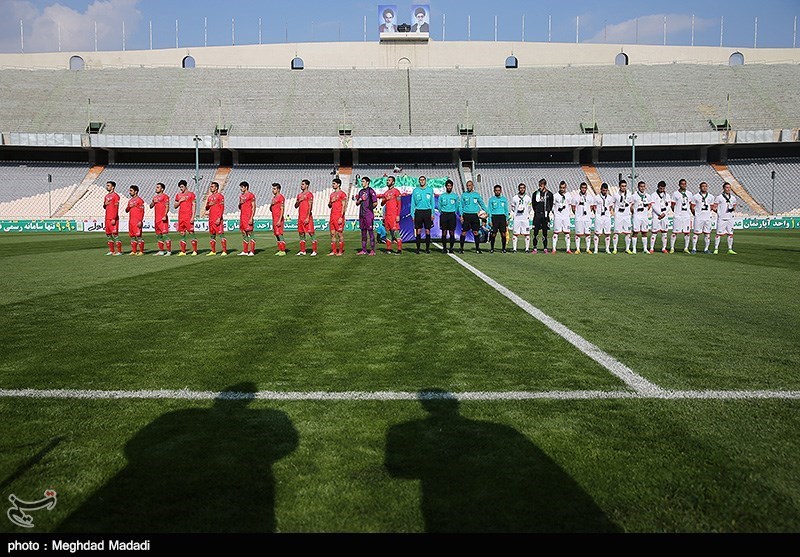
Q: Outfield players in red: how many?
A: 10